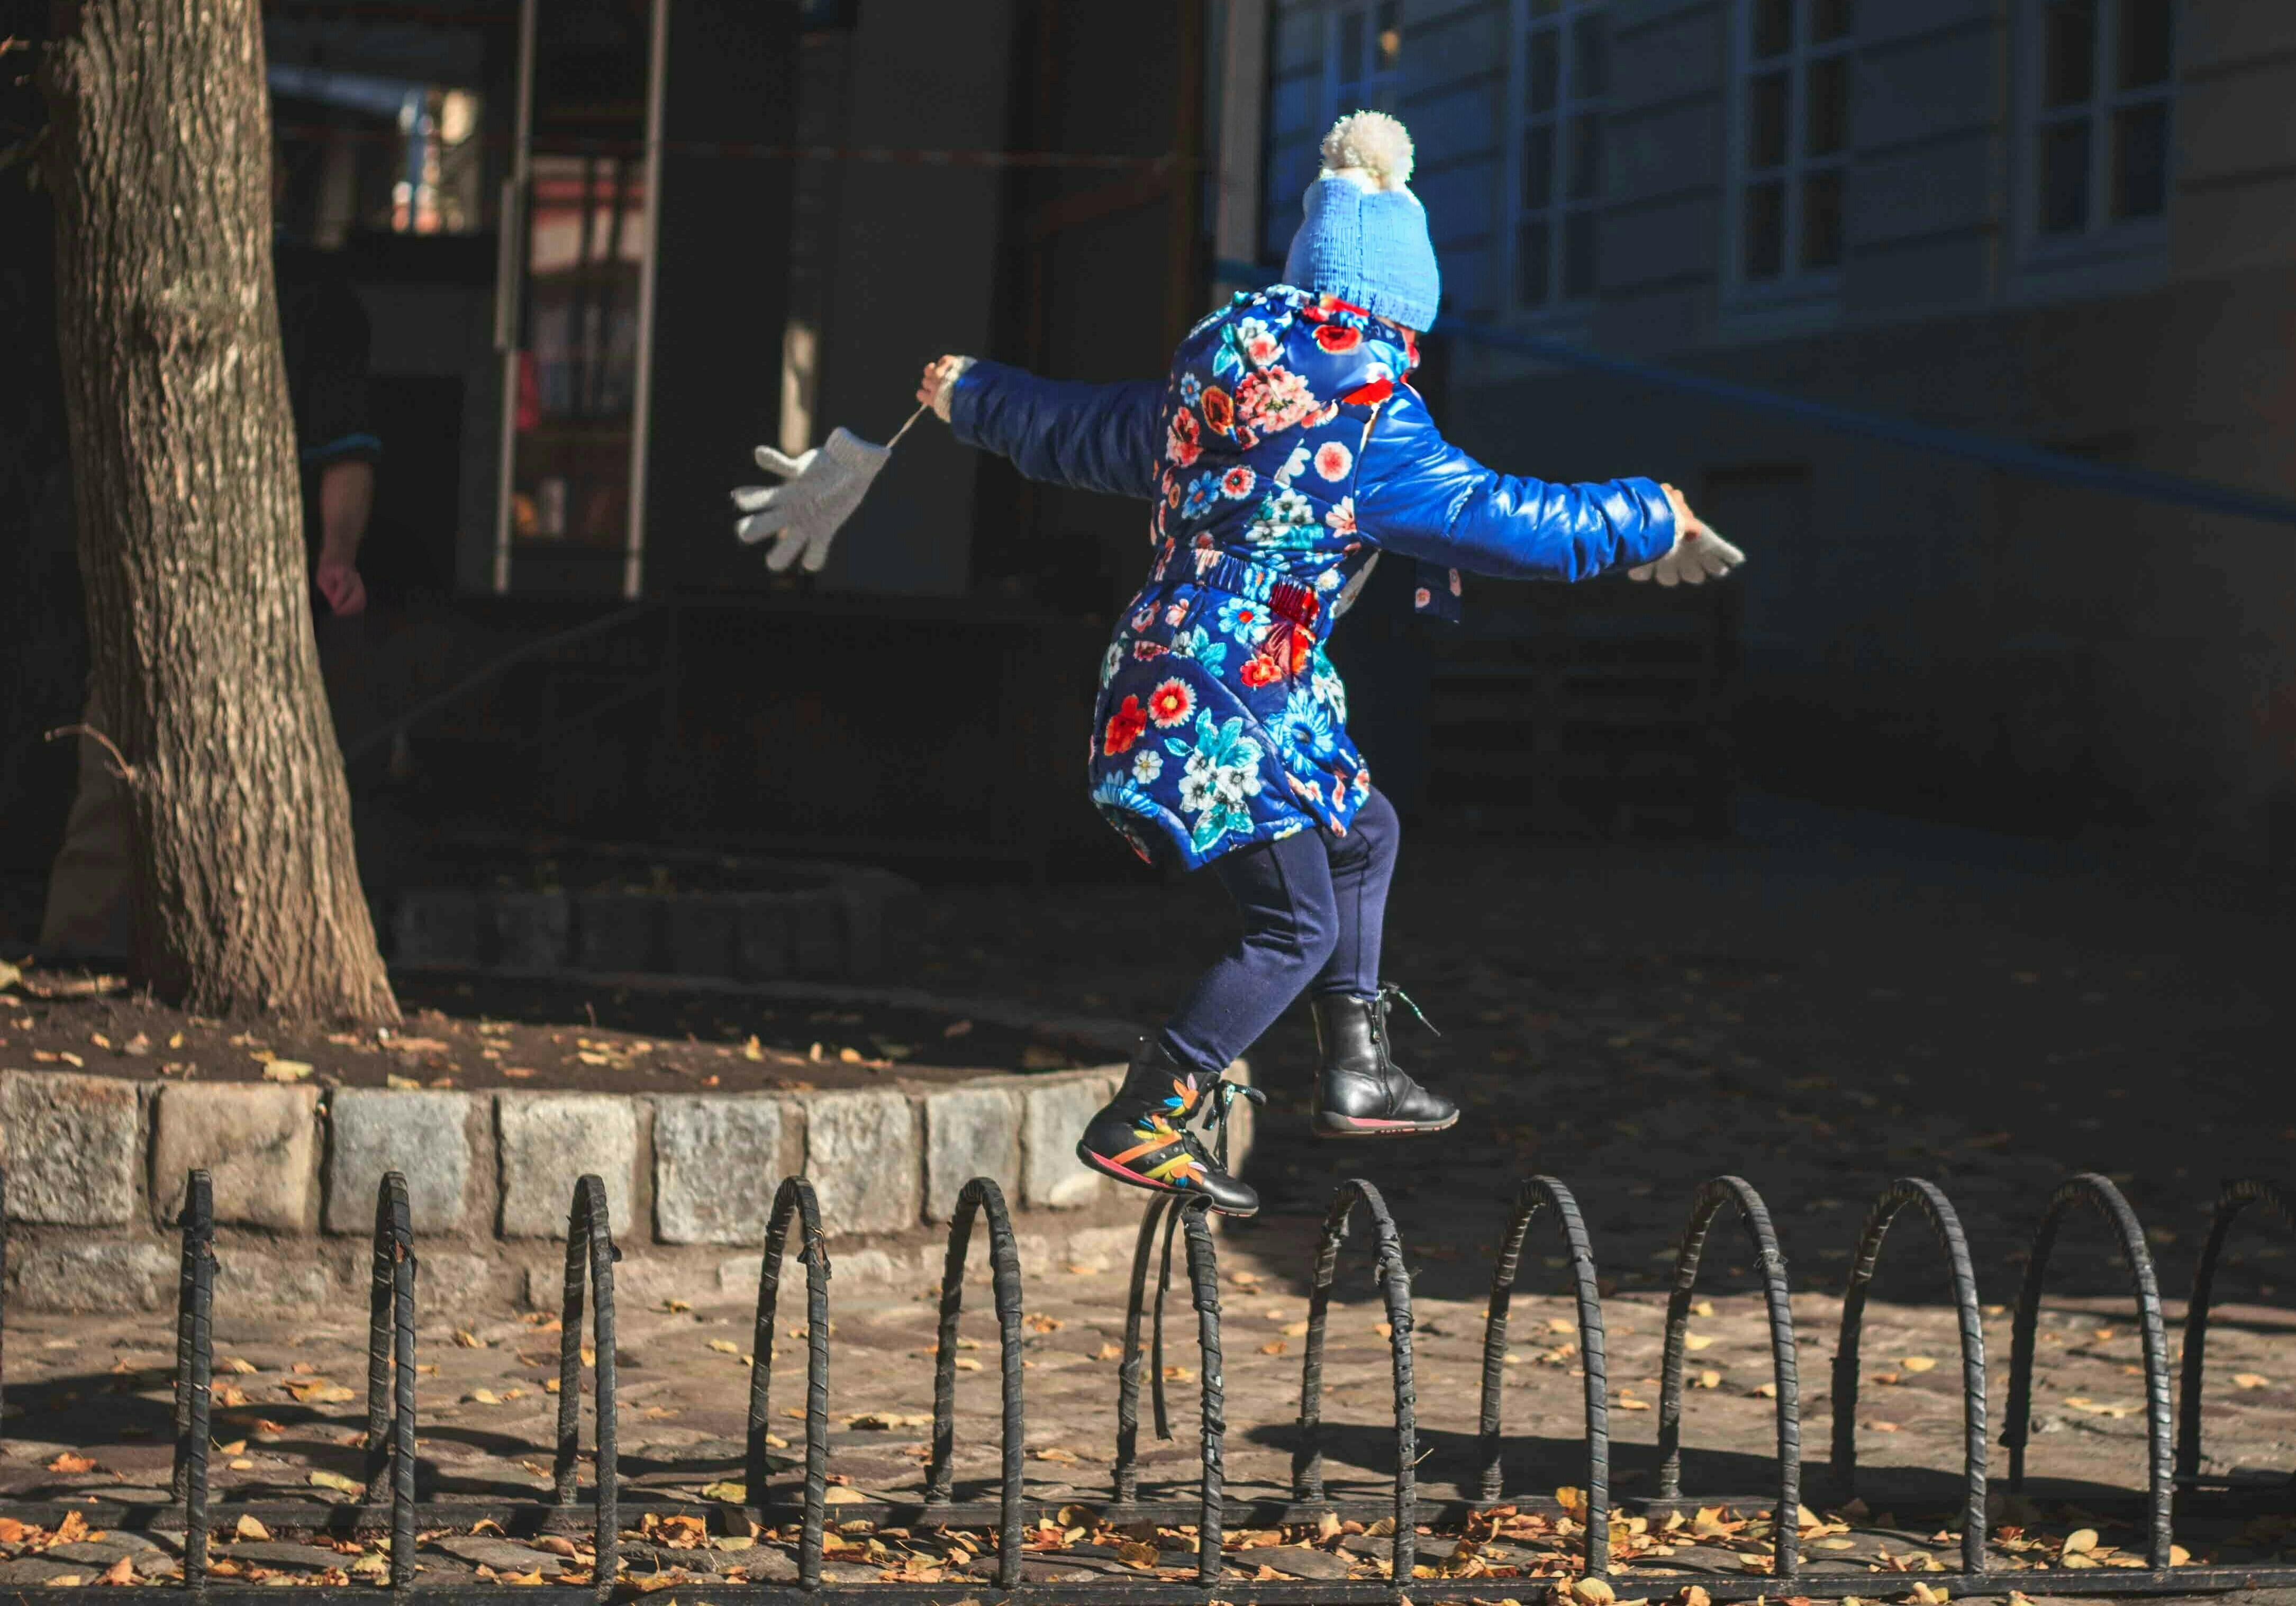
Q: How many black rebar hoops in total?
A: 12